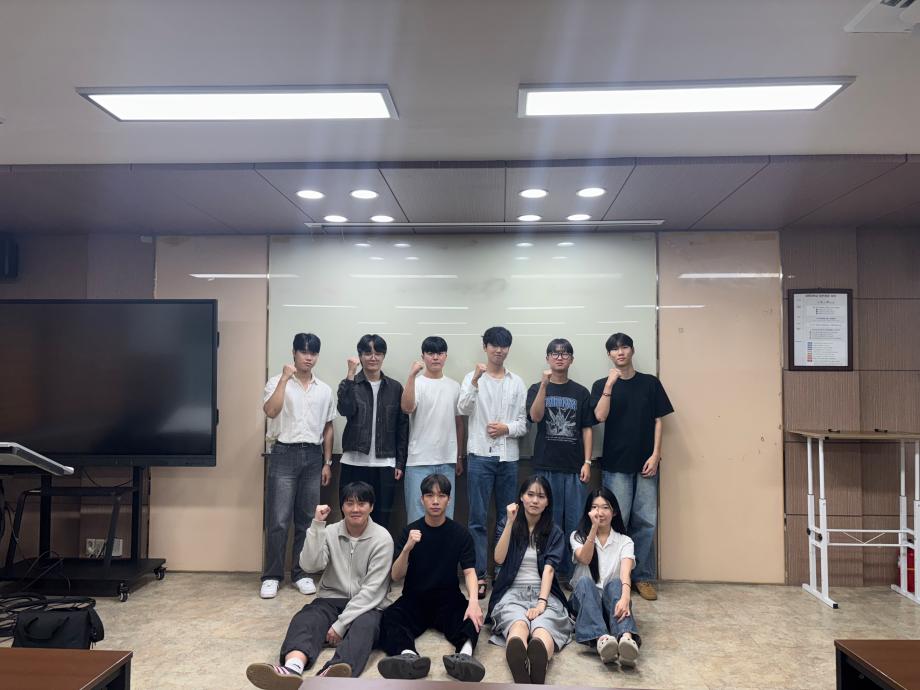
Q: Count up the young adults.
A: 10